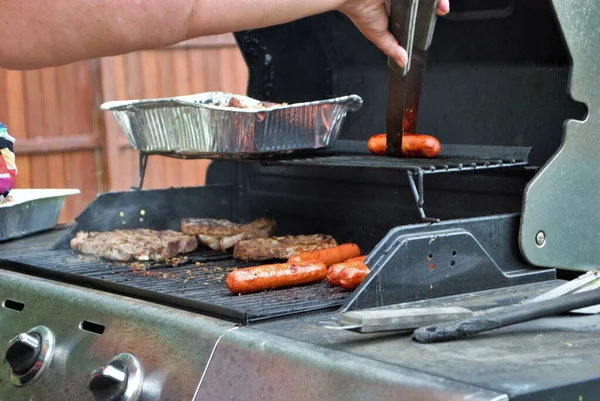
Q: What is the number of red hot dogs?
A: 5